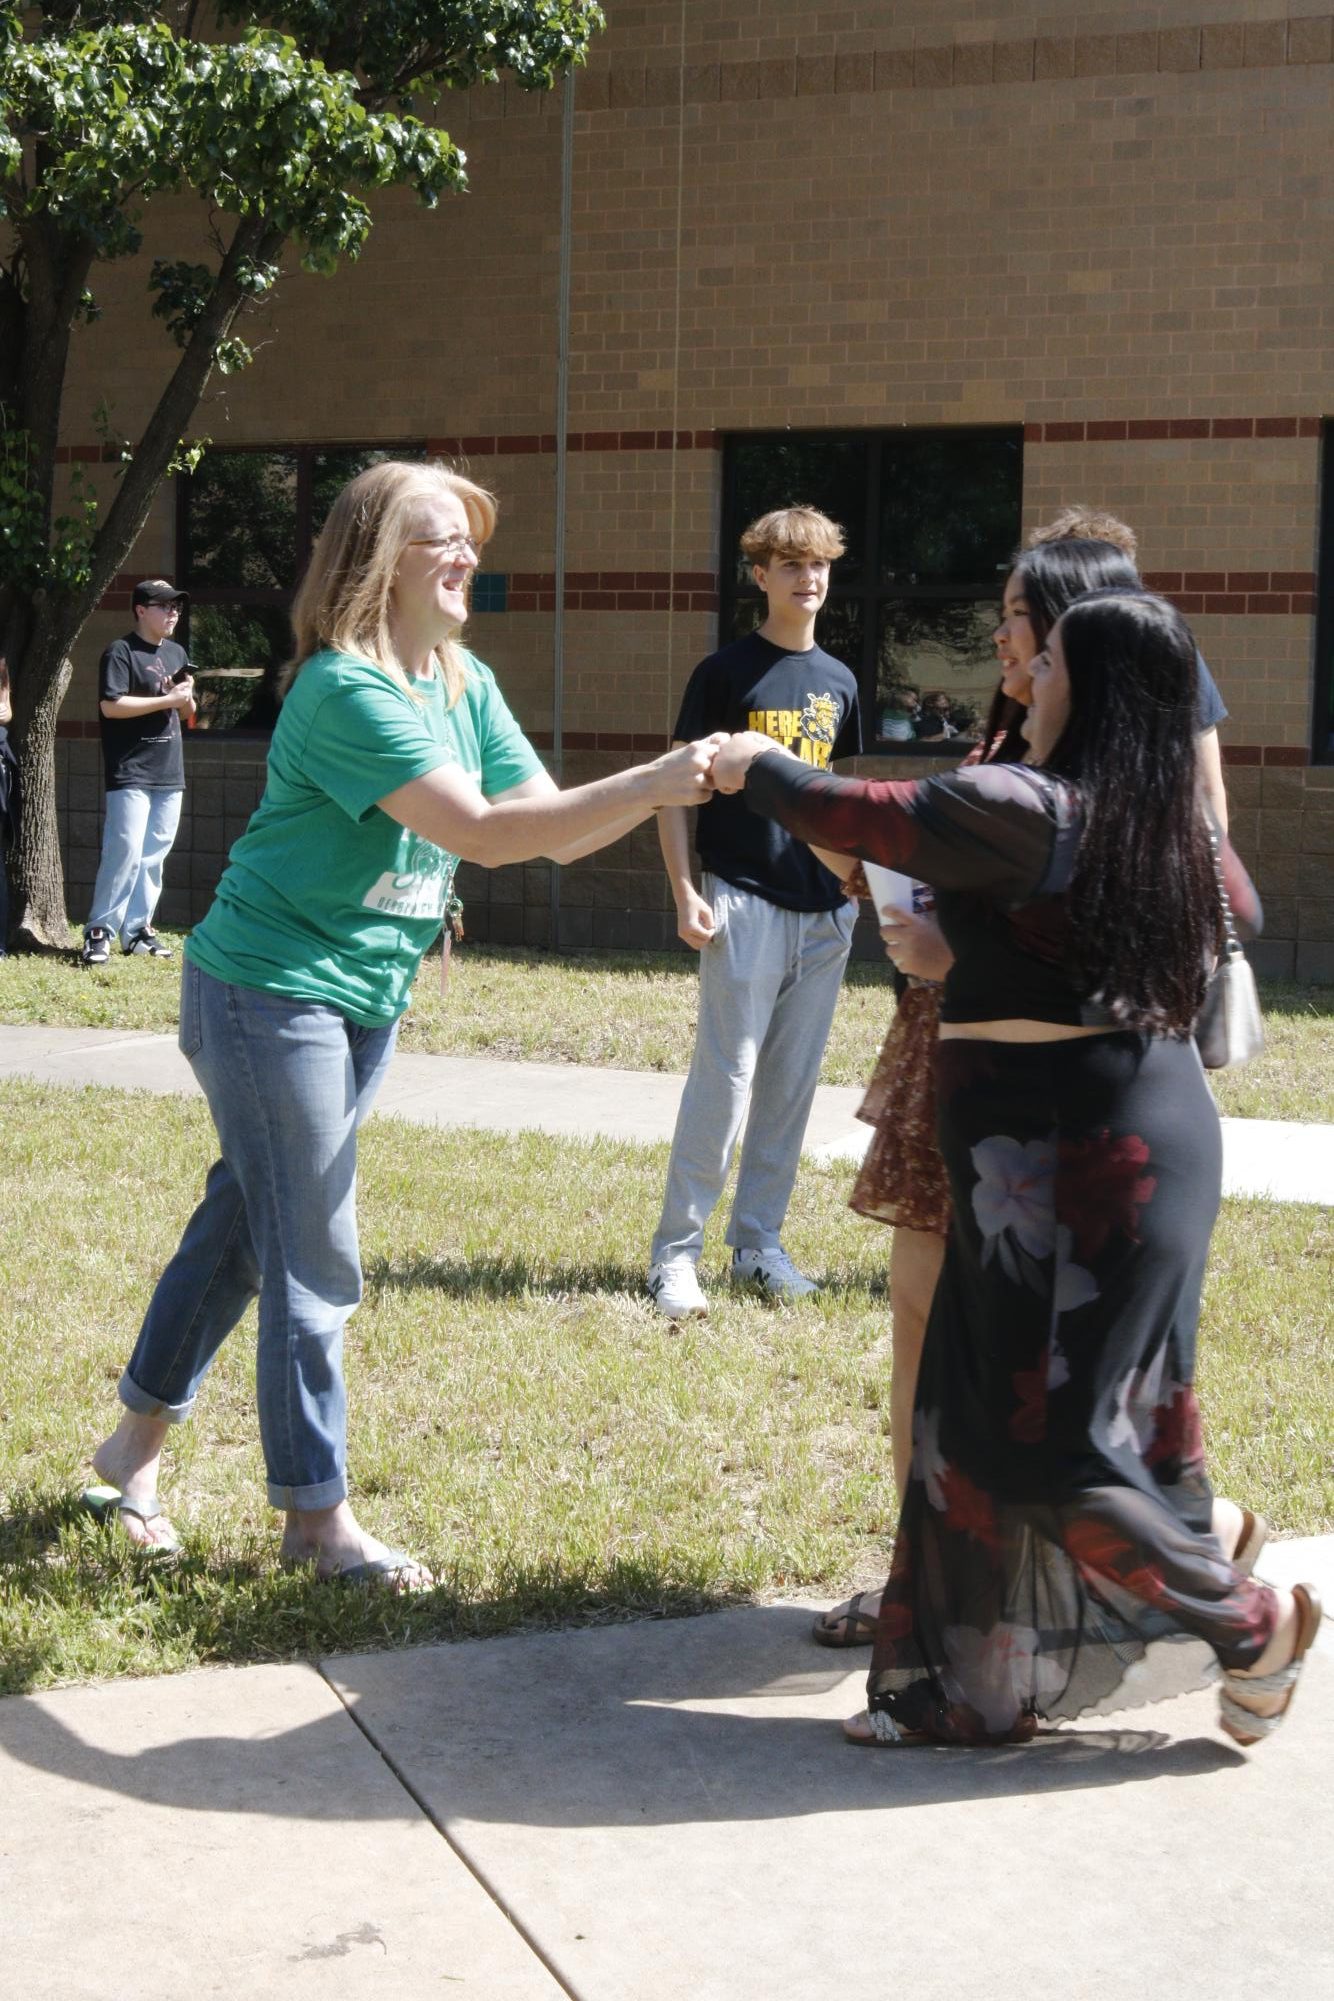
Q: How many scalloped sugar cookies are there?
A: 0